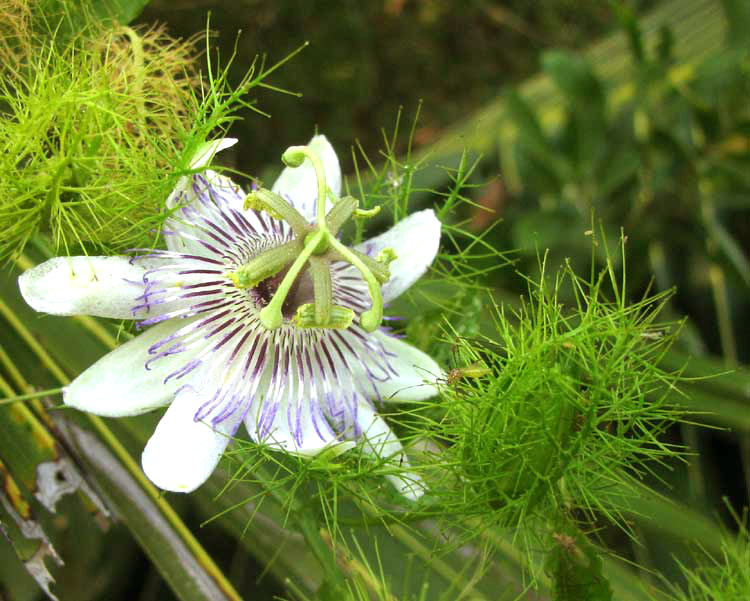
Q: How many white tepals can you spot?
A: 10